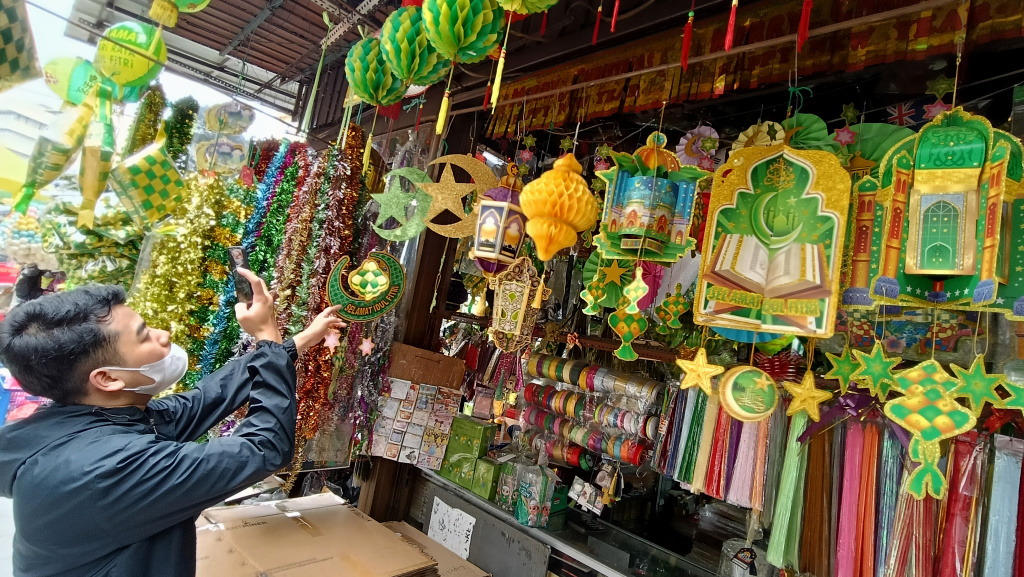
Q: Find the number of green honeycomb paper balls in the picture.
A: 4